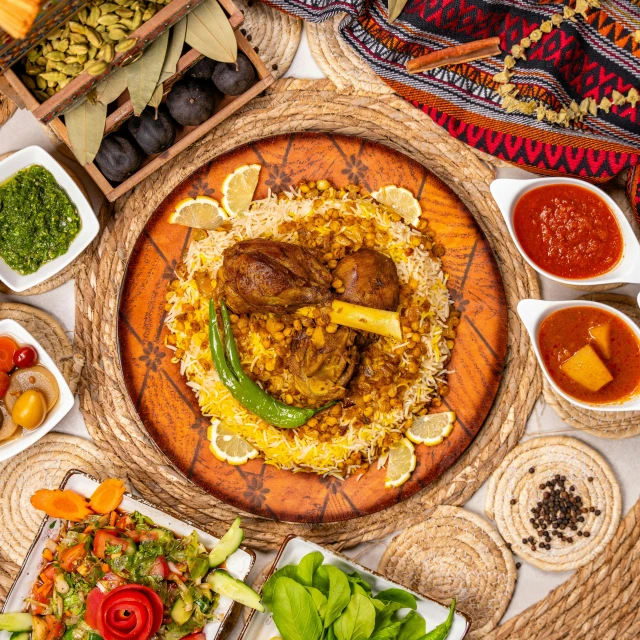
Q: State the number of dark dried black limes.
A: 5